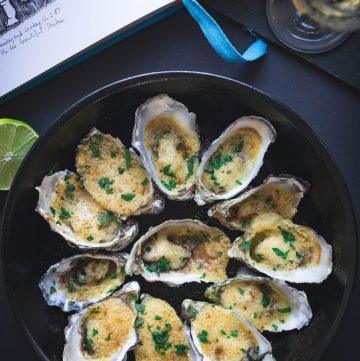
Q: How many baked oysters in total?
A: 12